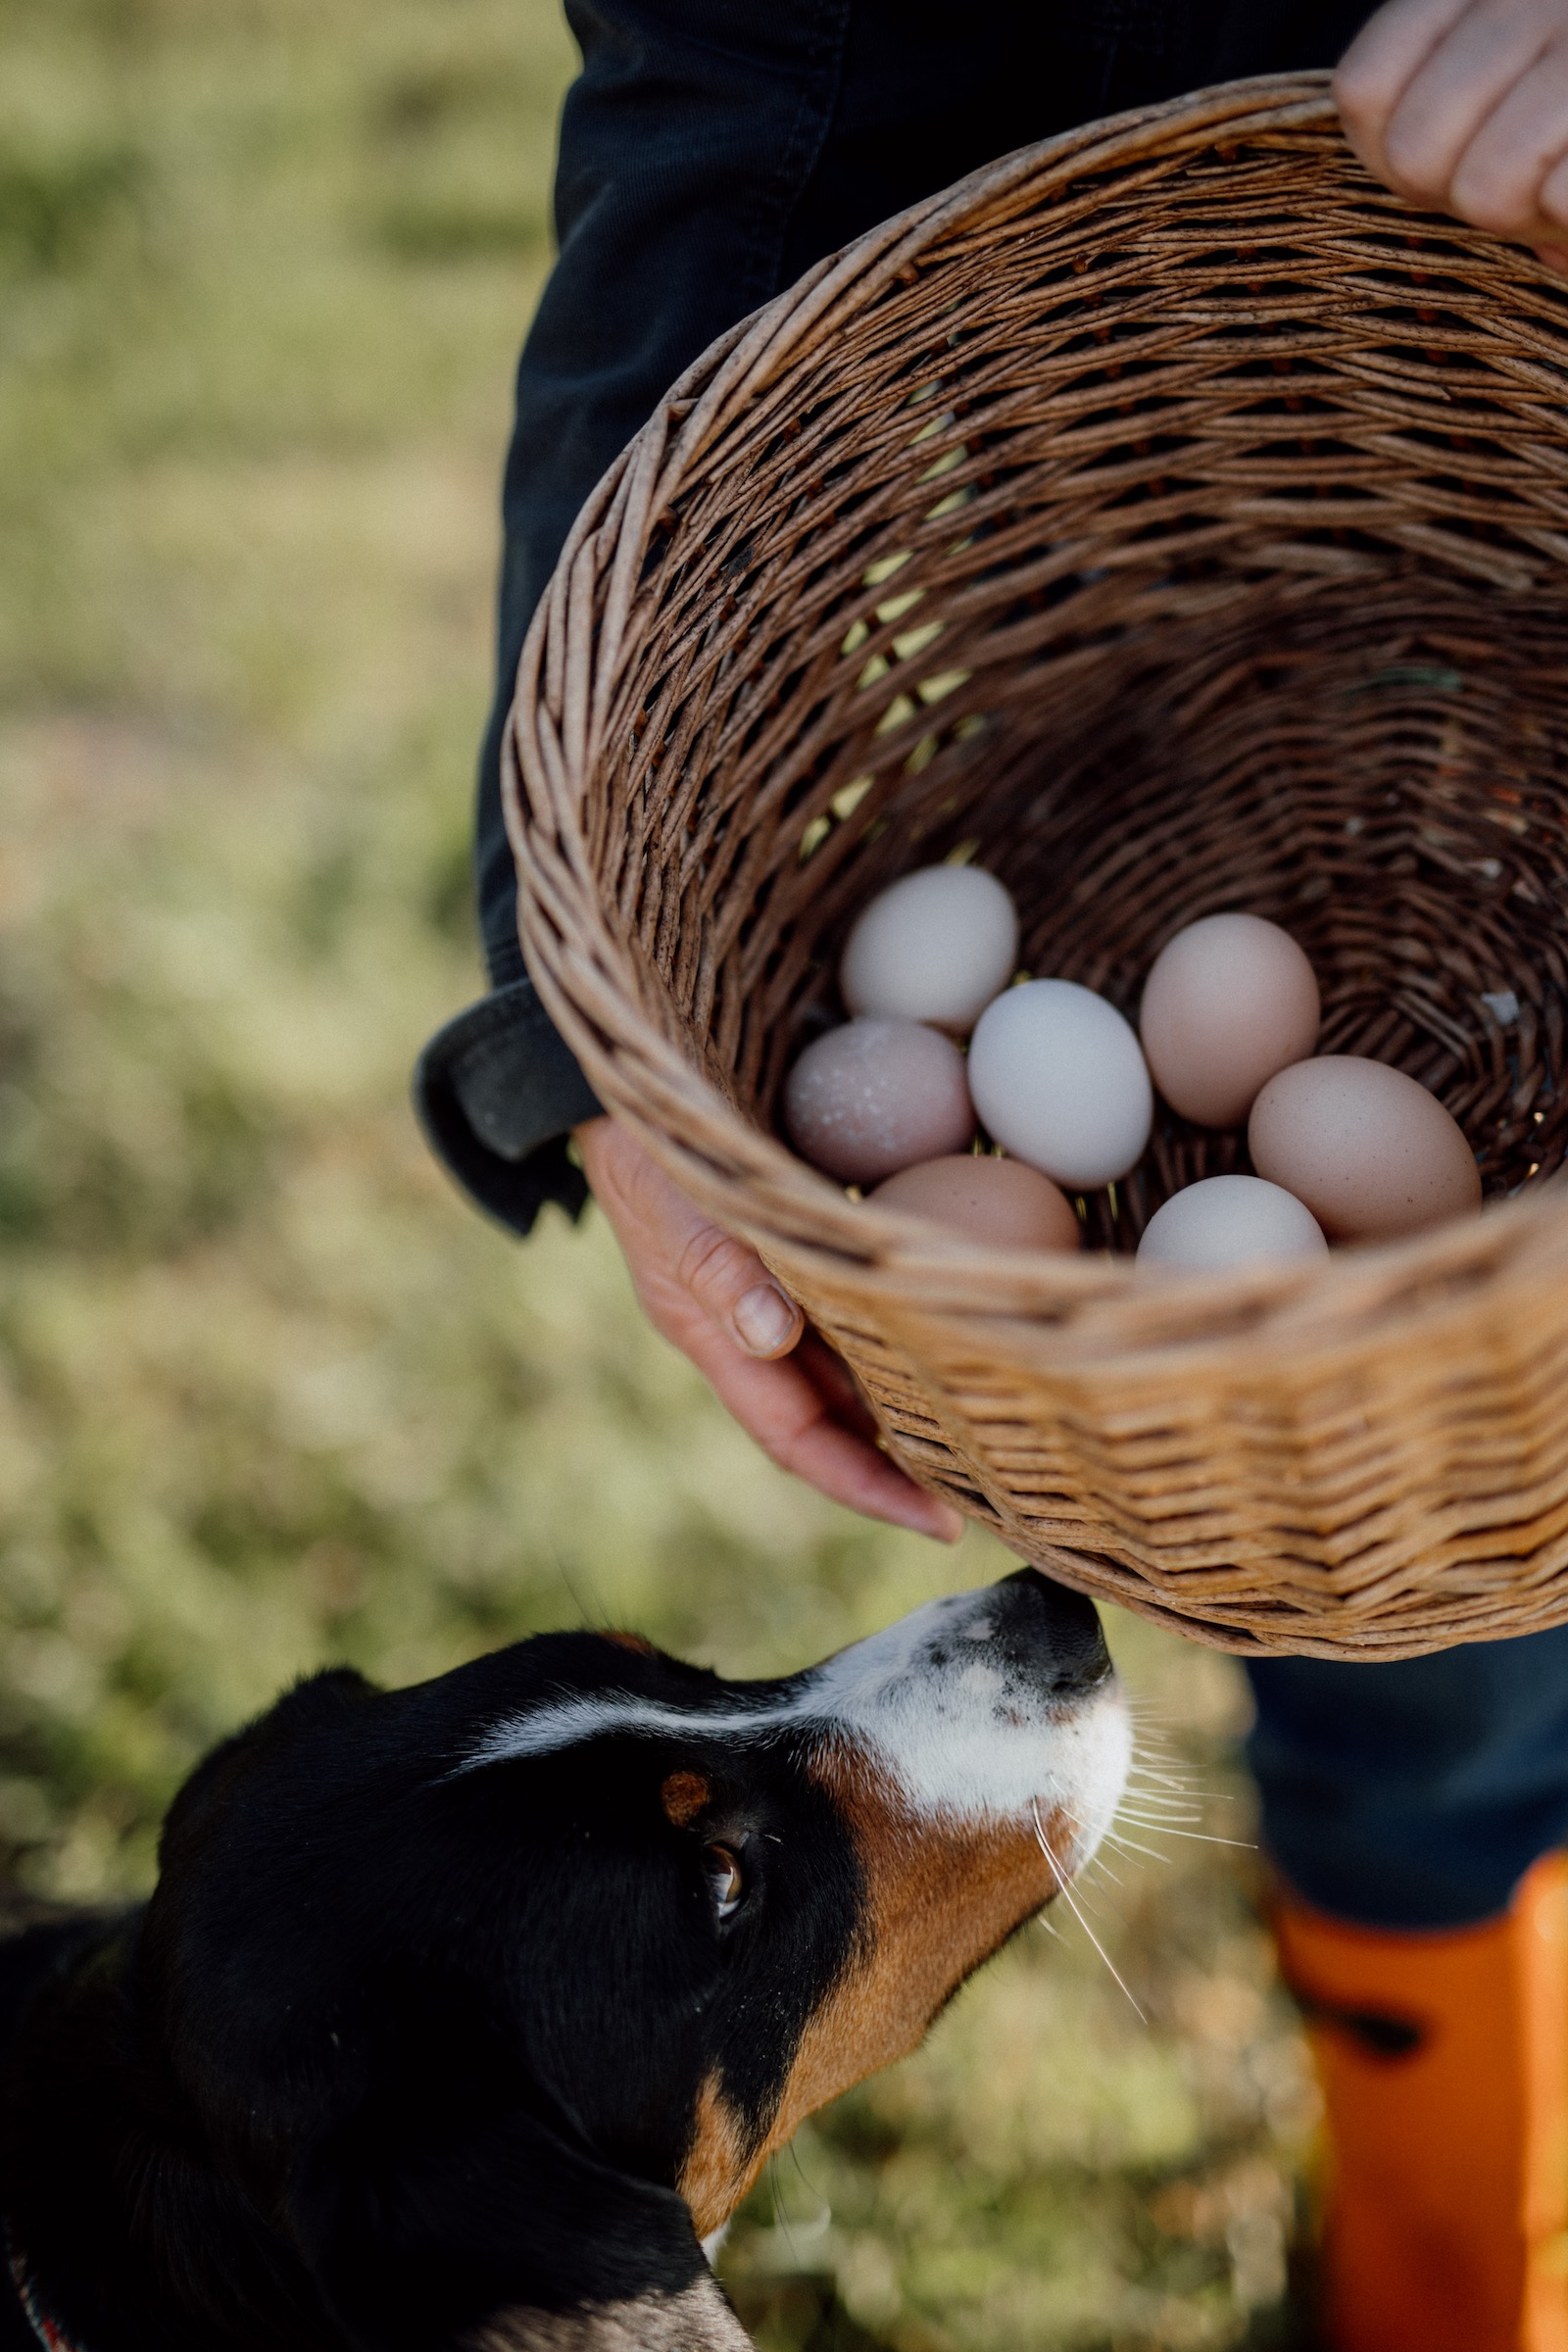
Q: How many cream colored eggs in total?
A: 3